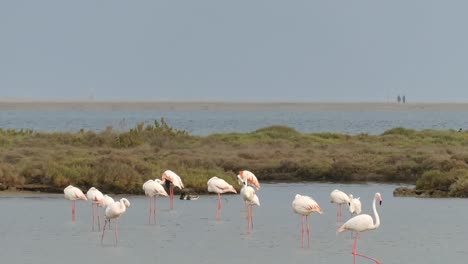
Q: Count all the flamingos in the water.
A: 13